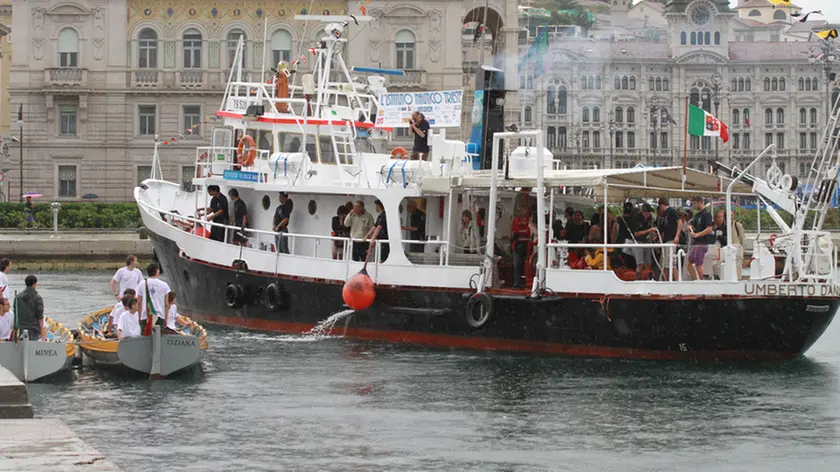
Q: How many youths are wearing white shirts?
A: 8